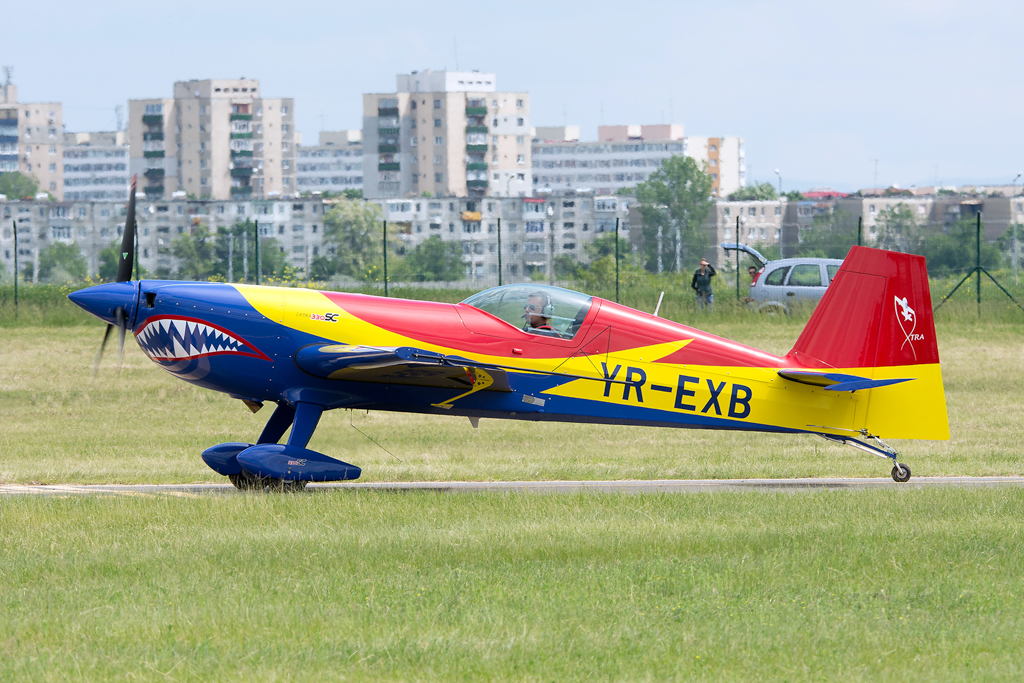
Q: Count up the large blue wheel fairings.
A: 2